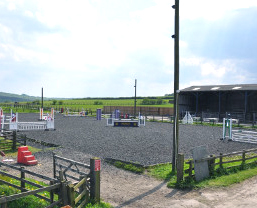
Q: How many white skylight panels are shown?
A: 3